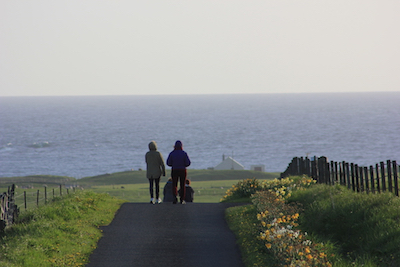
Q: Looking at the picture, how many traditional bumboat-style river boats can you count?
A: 0